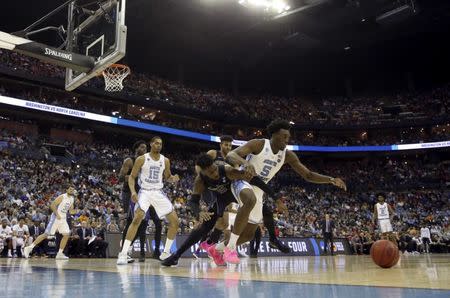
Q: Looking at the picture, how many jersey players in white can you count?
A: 4